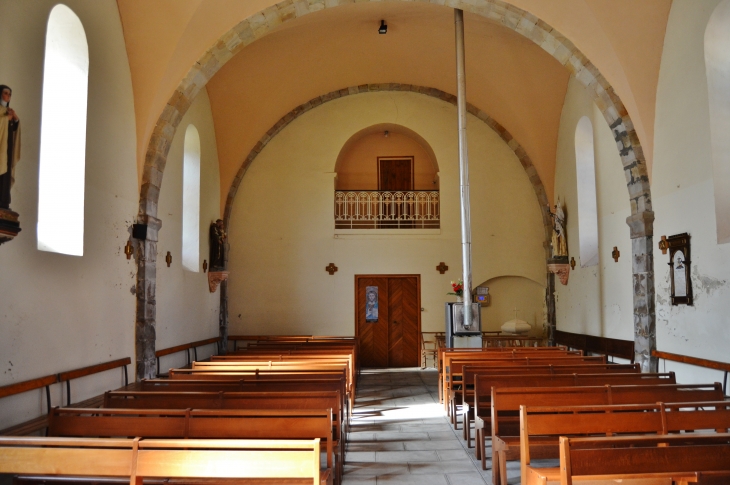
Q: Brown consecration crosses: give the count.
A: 8